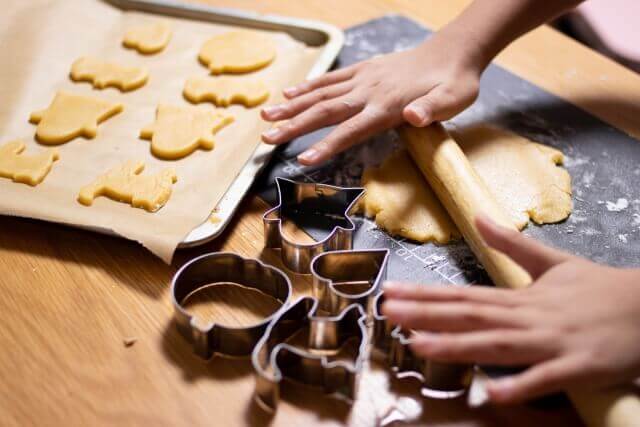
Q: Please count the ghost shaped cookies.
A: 2